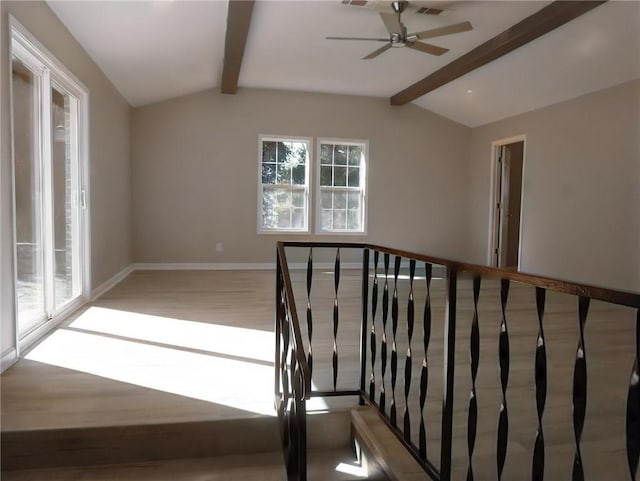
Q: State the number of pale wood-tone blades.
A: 5